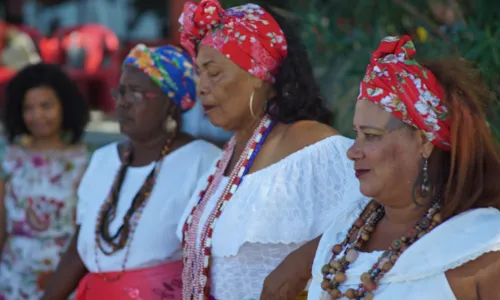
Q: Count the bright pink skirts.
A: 1